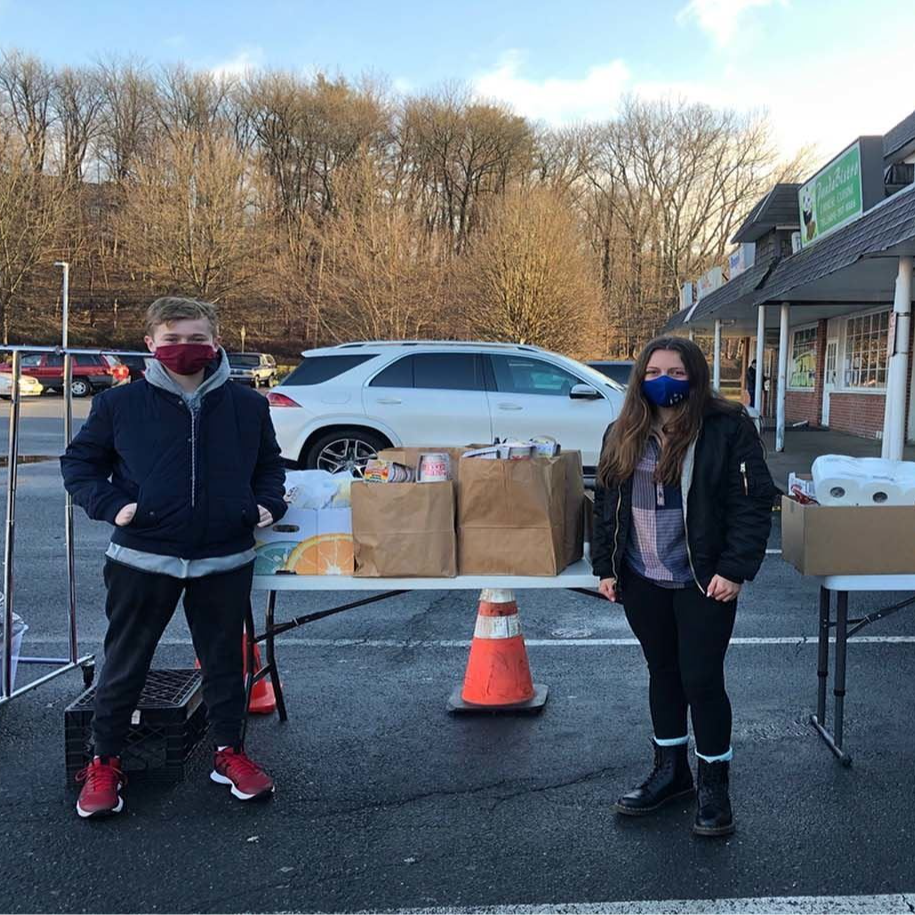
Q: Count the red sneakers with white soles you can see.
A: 2